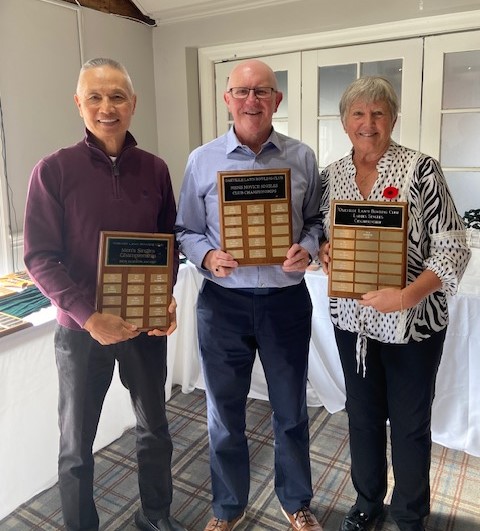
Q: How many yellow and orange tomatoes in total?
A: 0